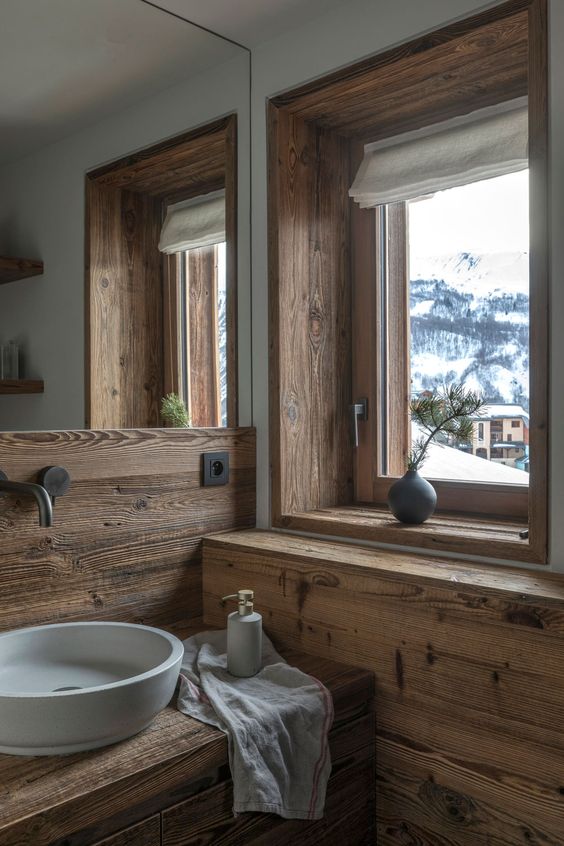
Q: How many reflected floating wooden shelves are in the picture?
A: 2